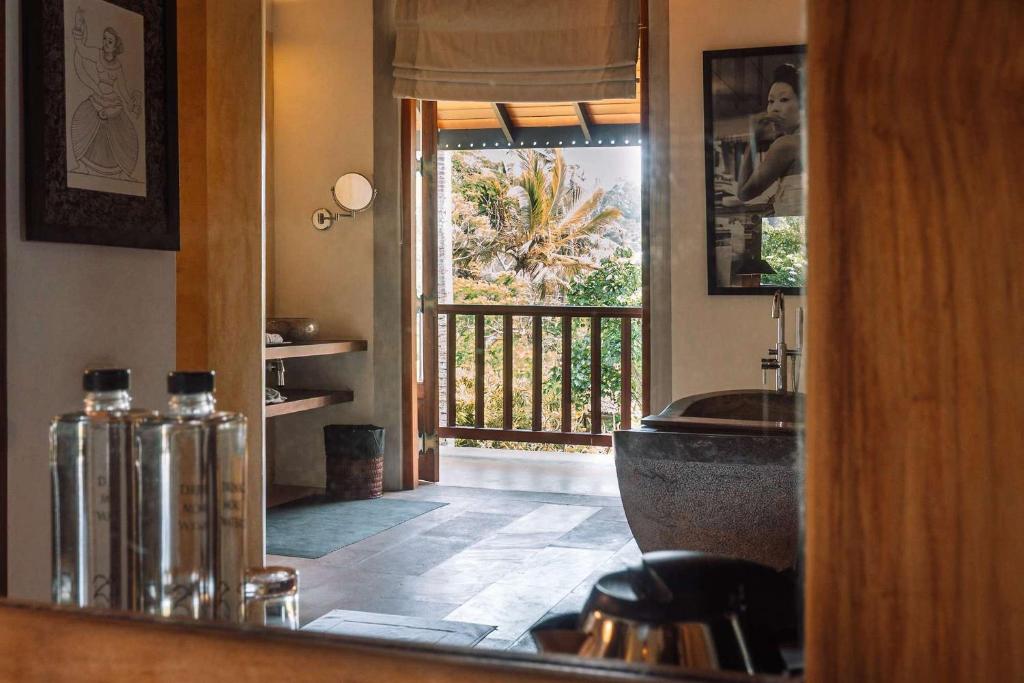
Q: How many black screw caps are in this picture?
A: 2